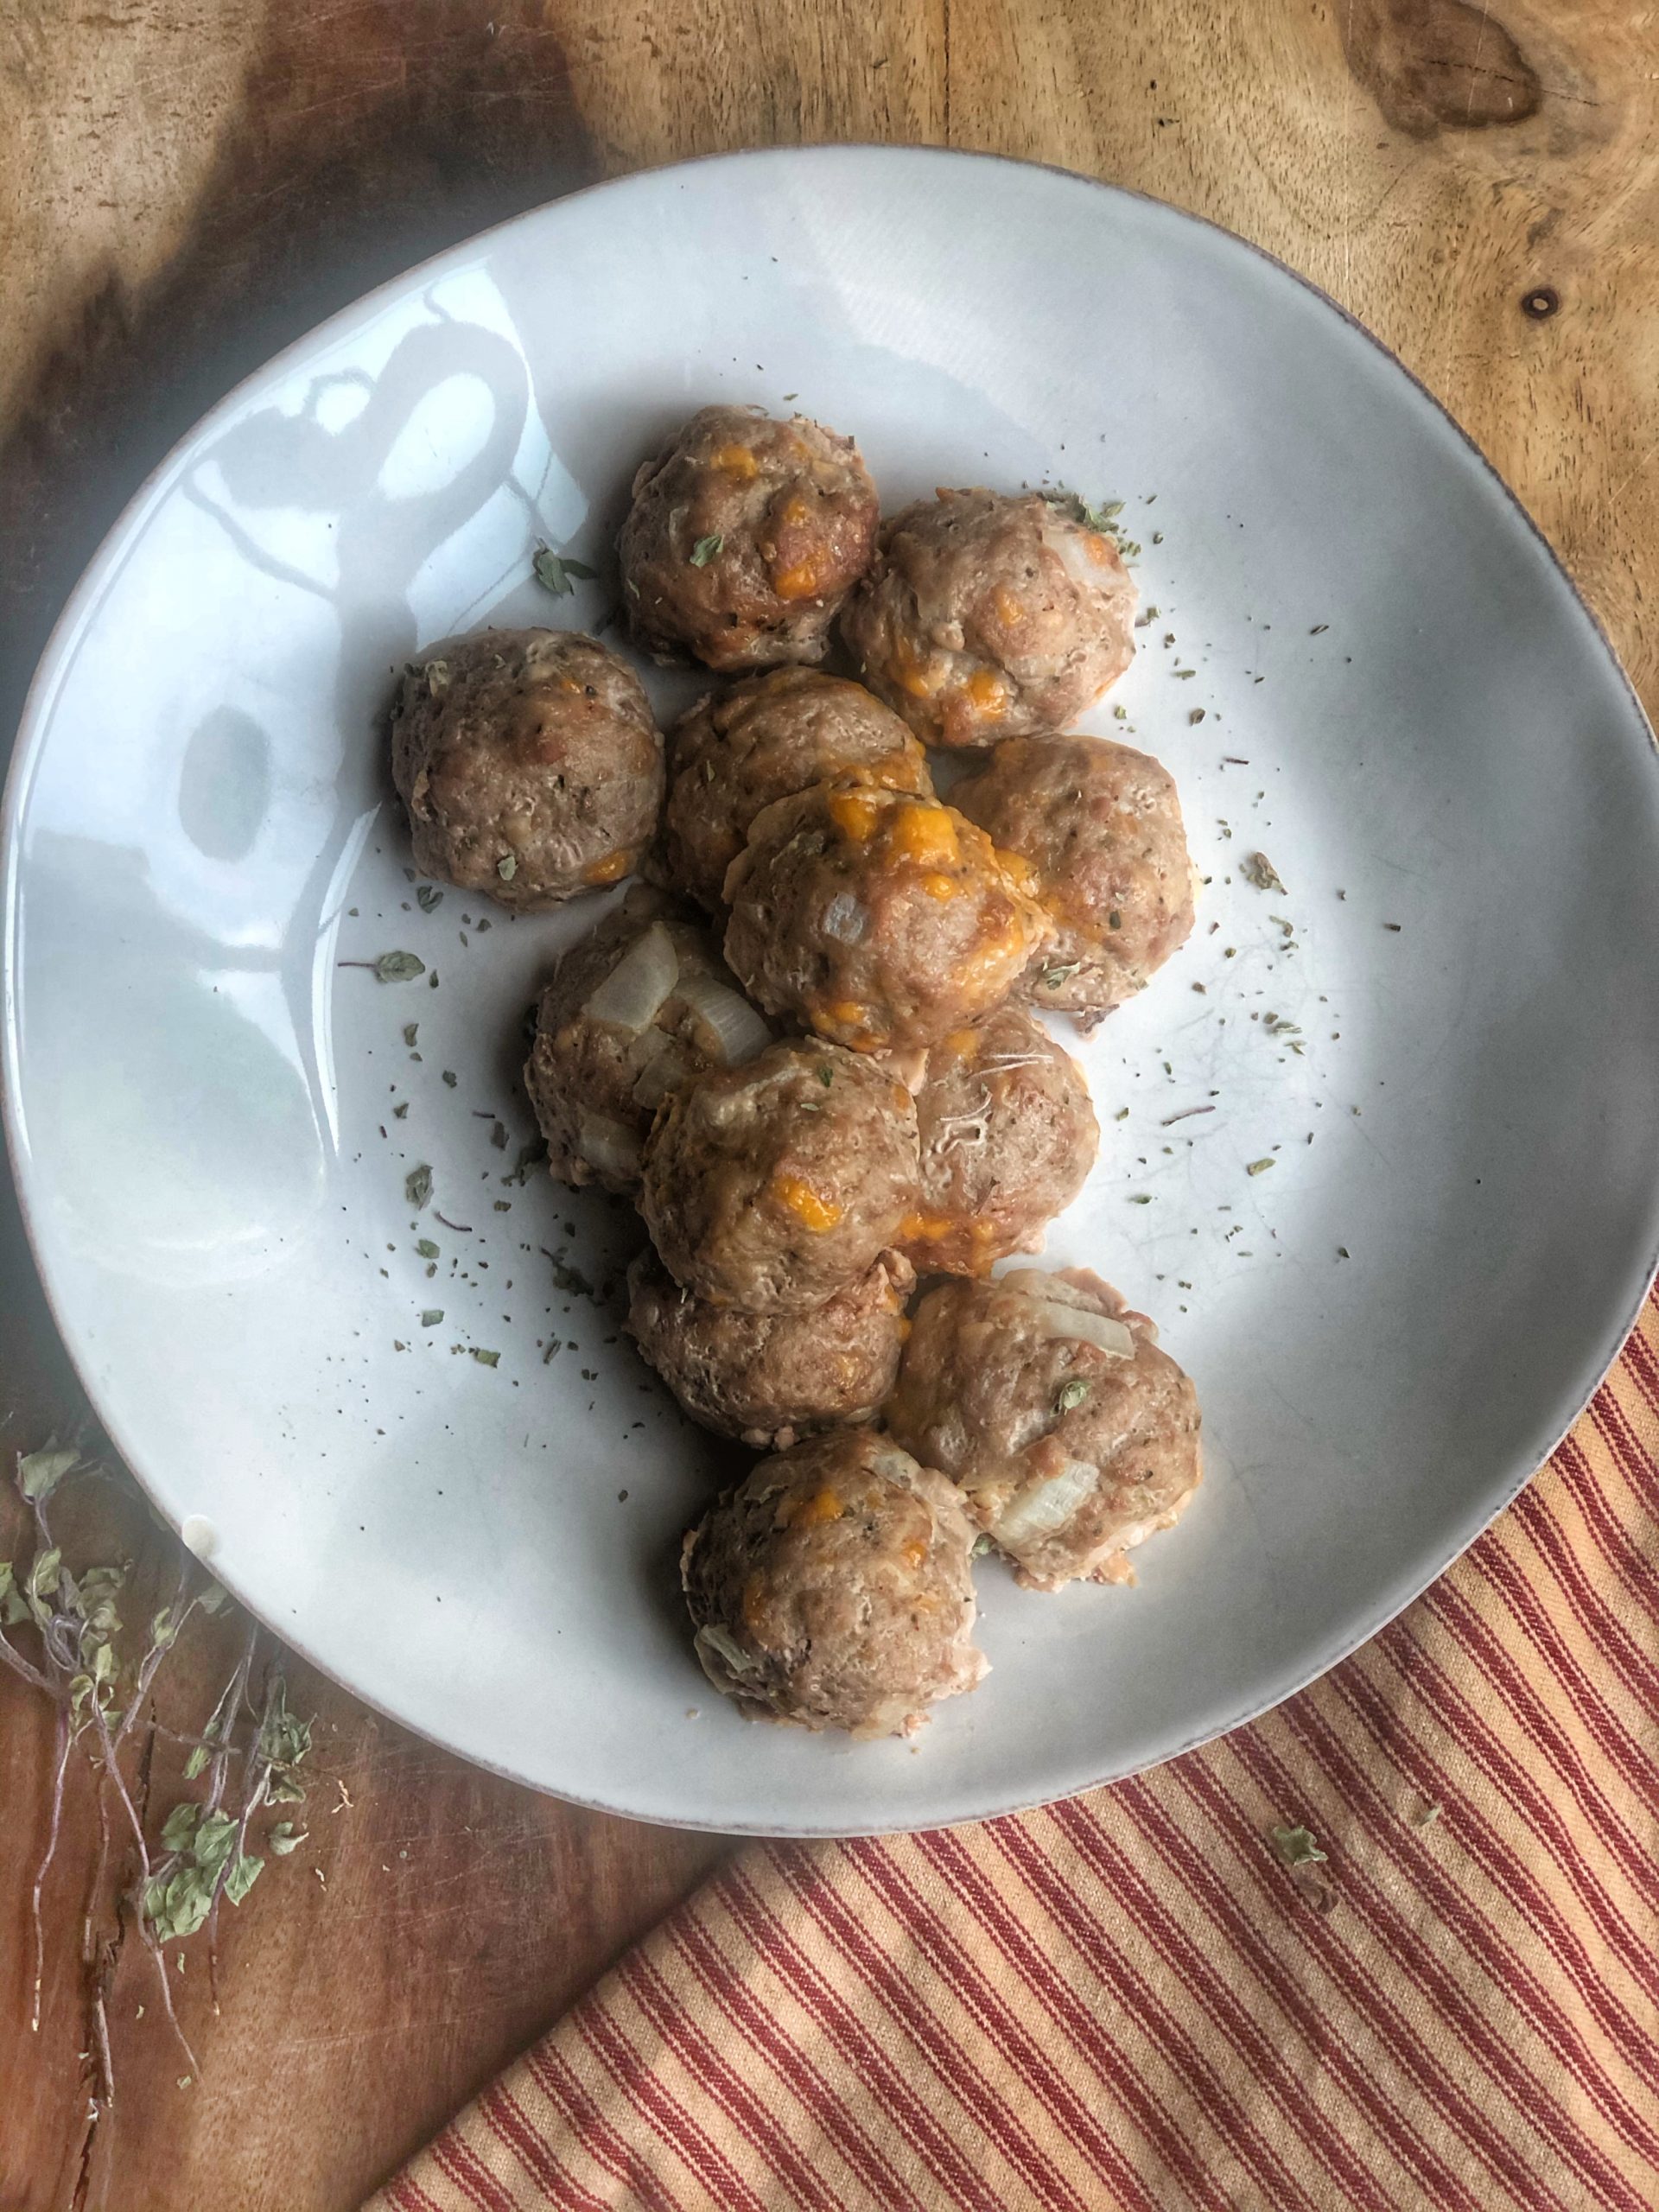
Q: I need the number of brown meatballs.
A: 12